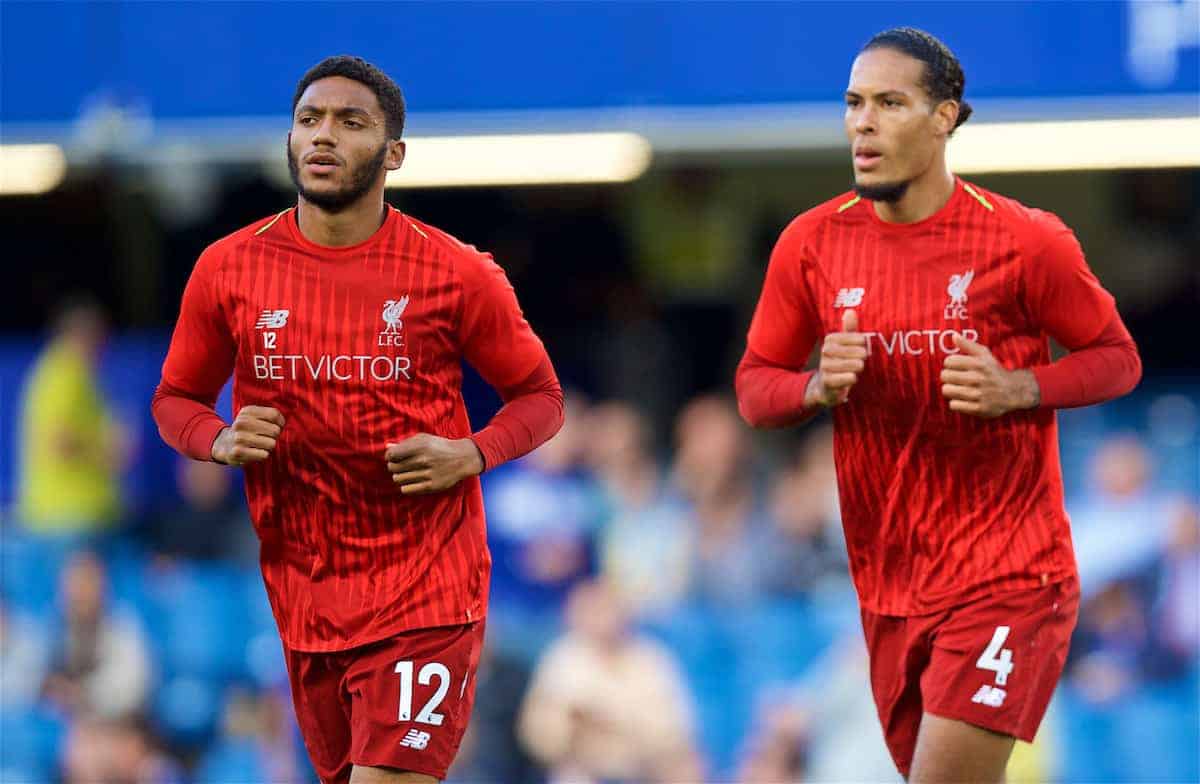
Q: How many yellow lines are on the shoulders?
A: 4